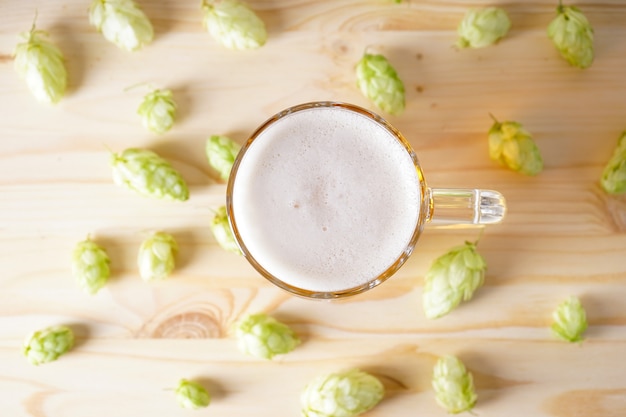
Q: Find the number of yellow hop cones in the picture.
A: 1